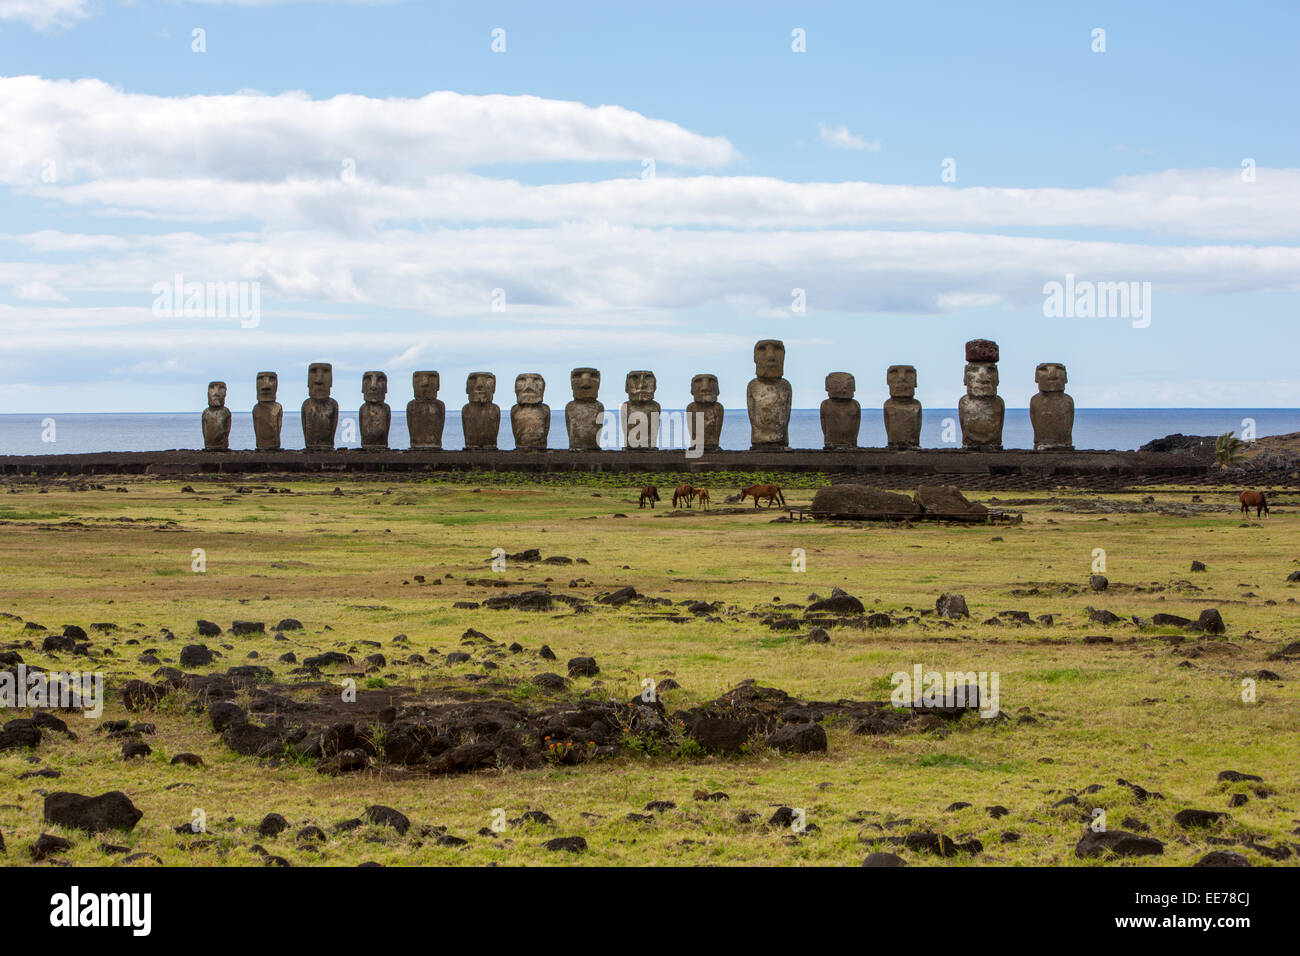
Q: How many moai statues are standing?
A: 15